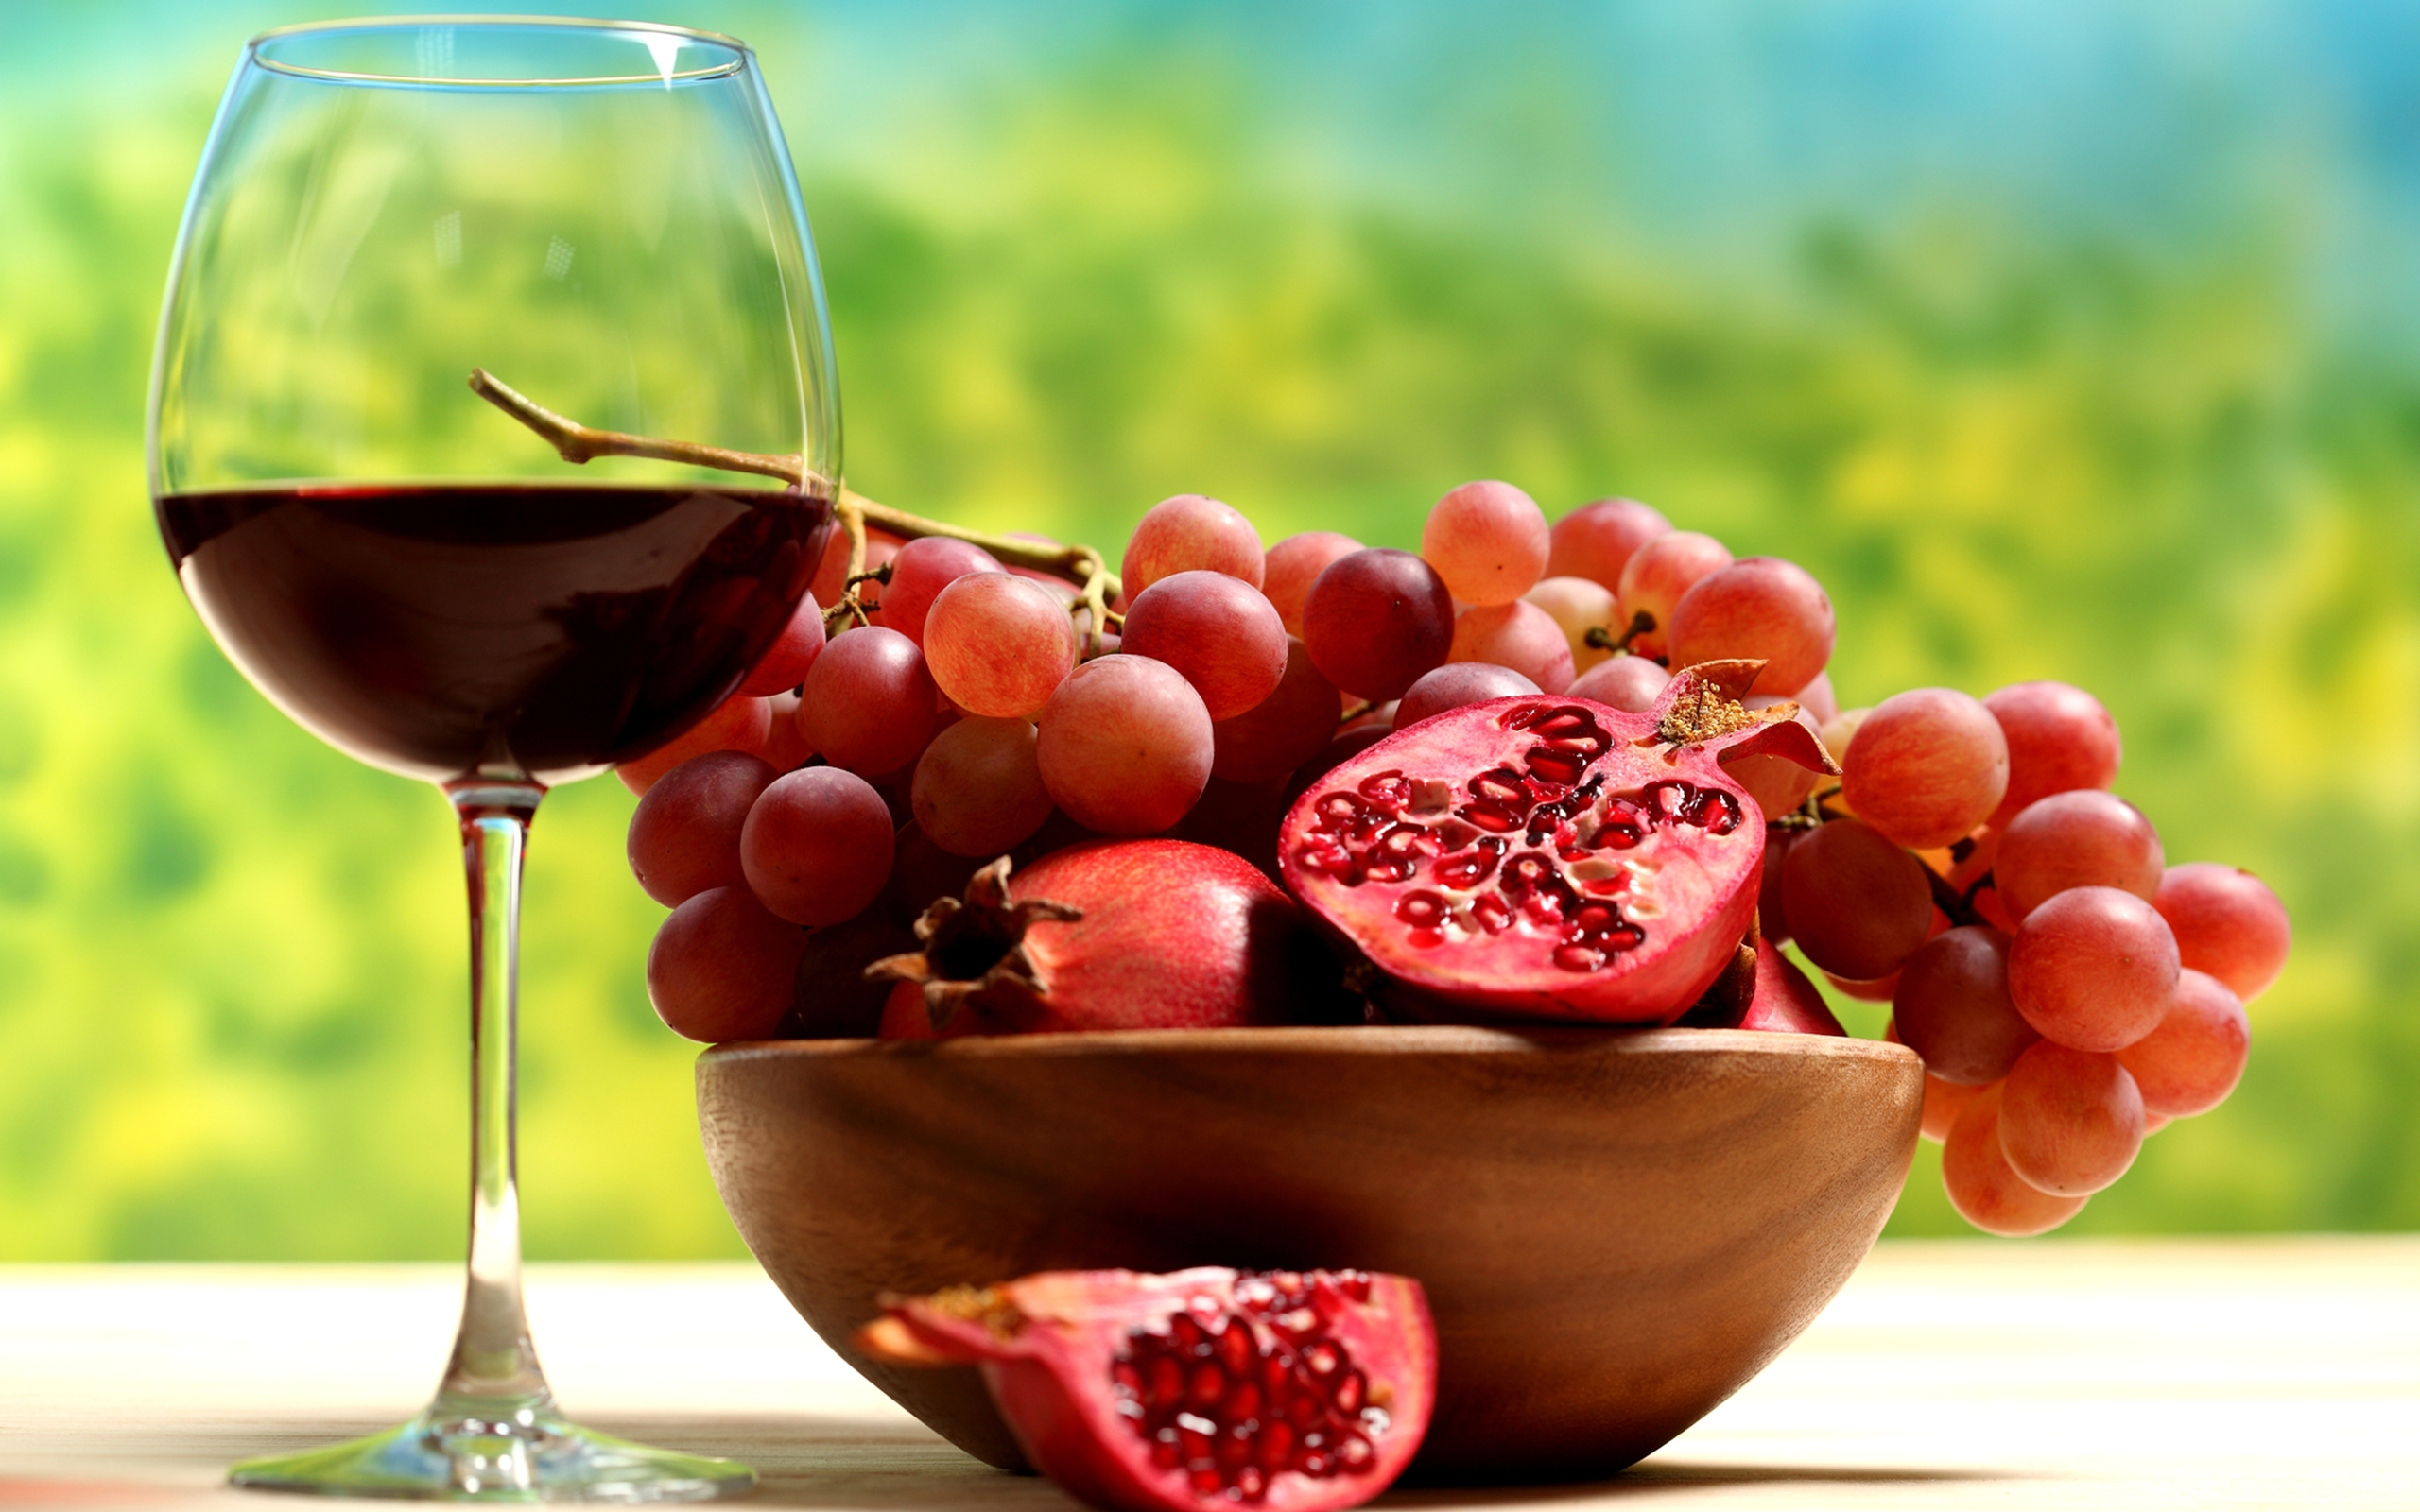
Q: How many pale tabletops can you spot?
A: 1